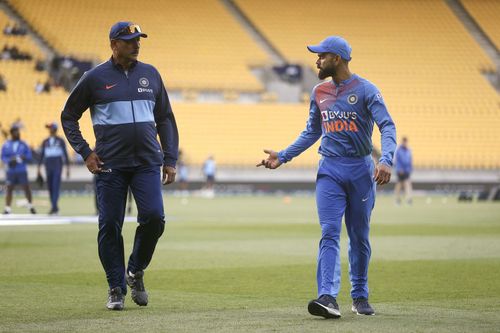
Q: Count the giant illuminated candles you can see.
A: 0